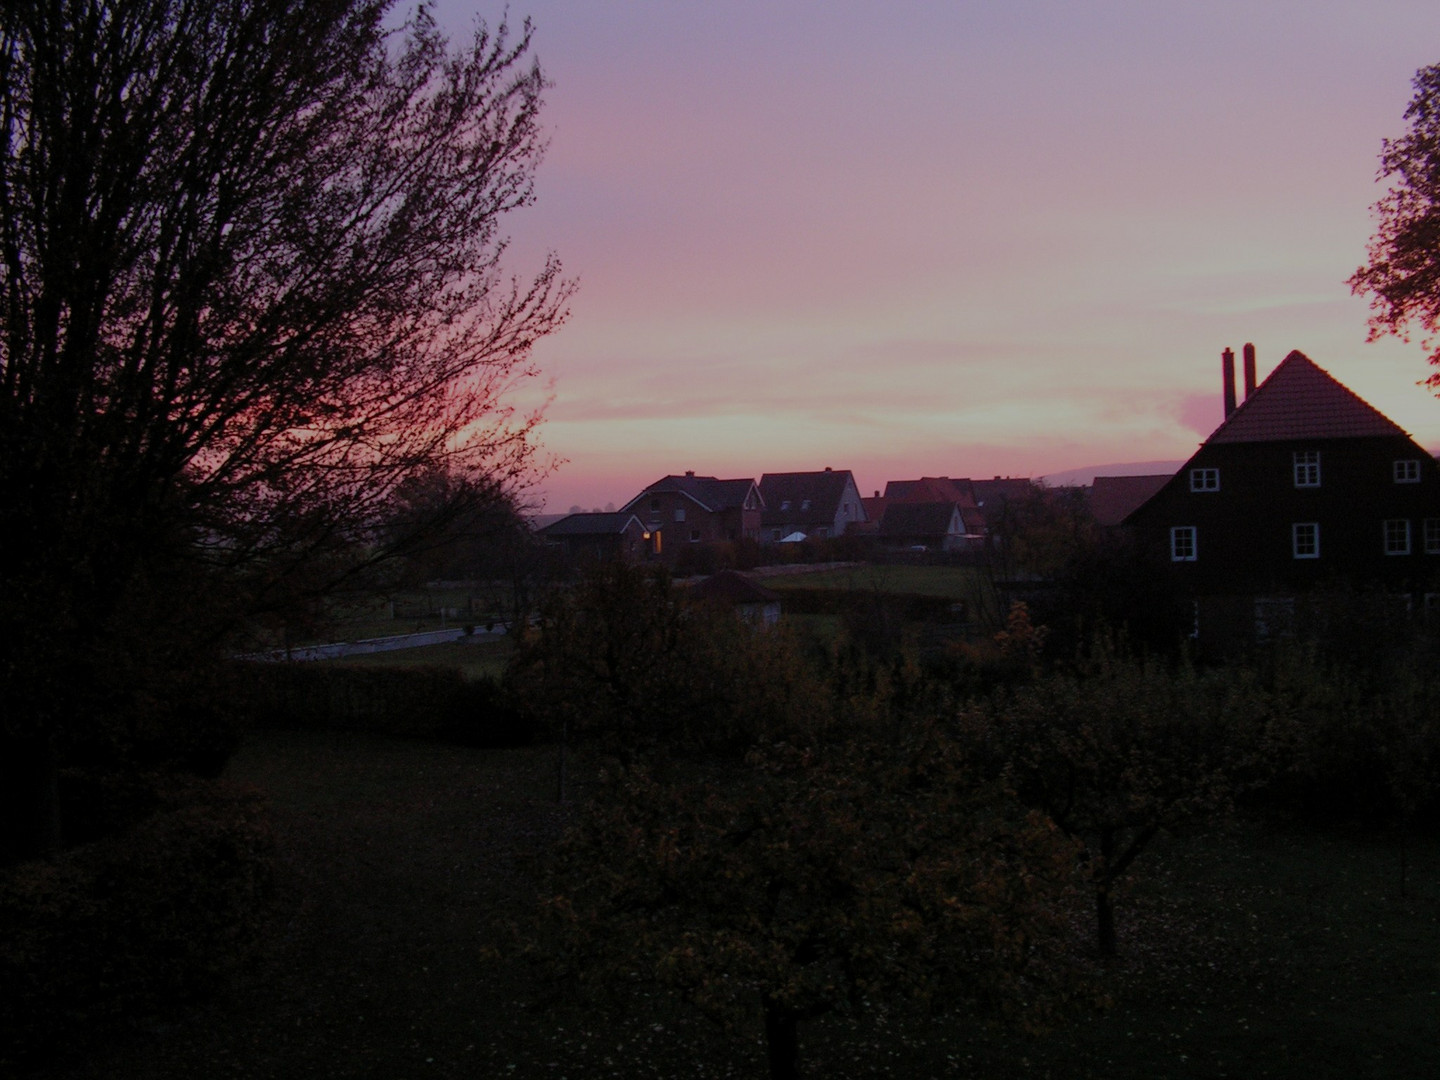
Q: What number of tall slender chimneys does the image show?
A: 2